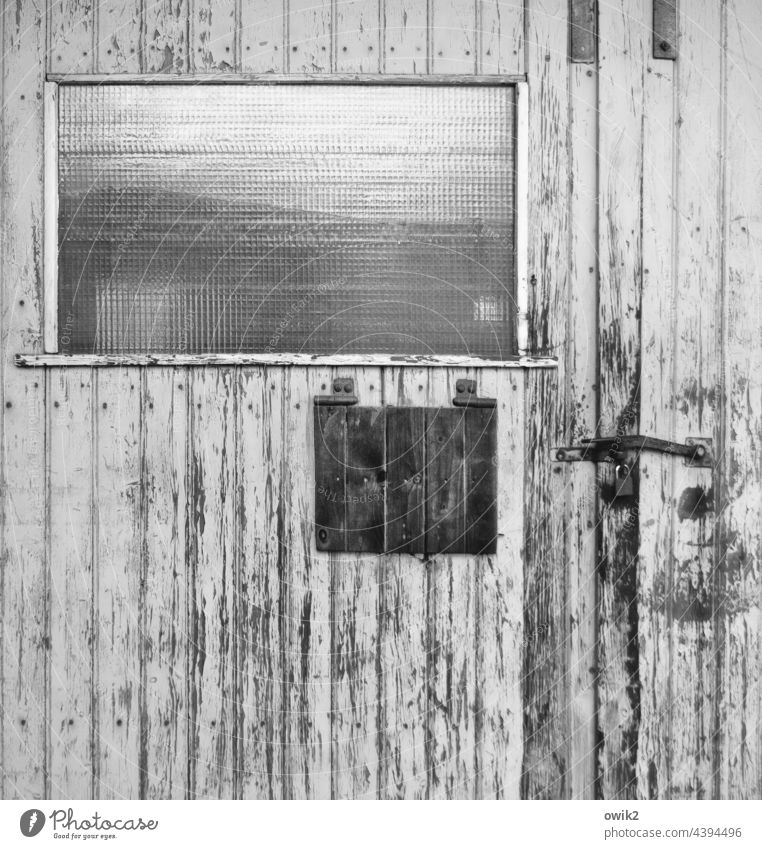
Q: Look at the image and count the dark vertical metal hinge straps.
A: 2